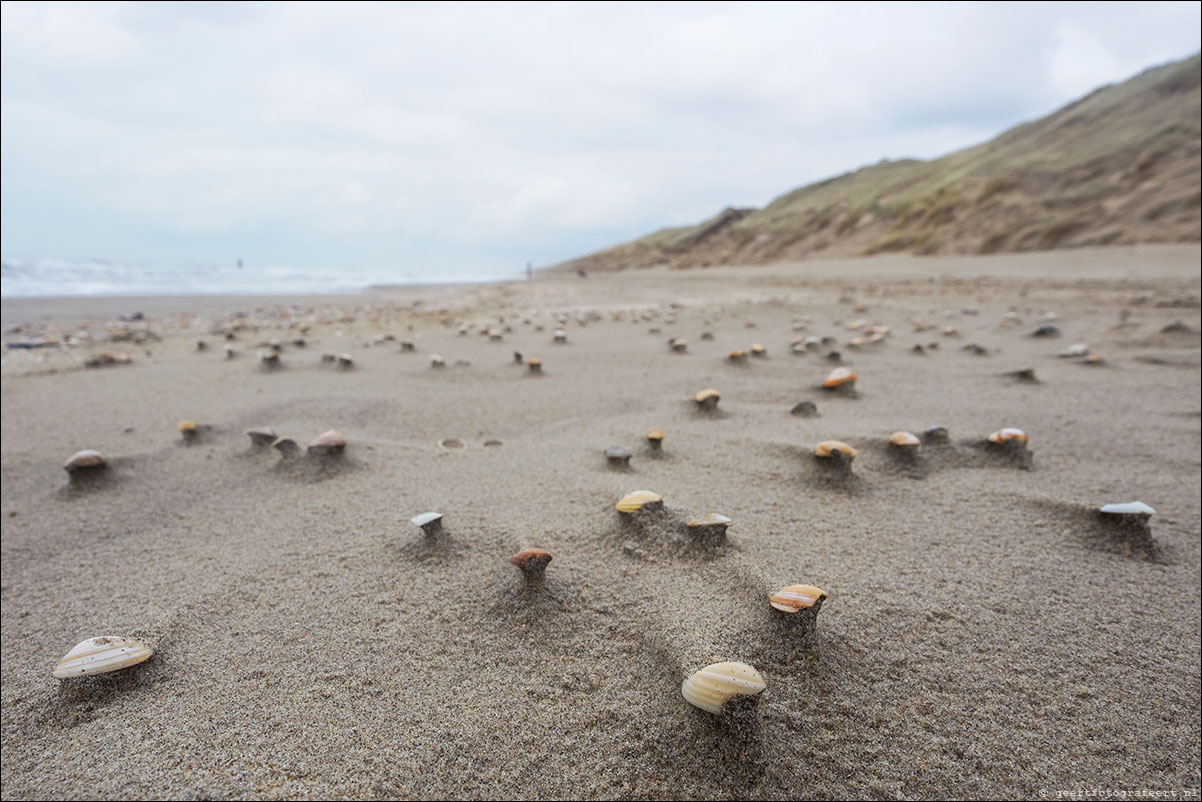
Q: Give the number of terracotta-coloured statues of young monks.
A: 0